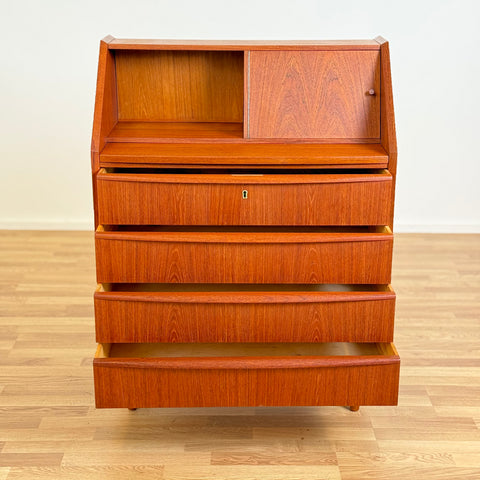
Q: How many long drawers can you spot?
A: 4